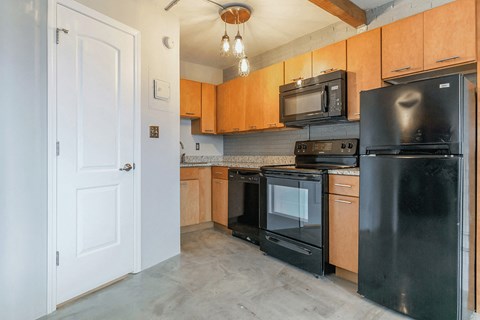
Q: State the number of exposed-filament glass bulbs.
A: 3